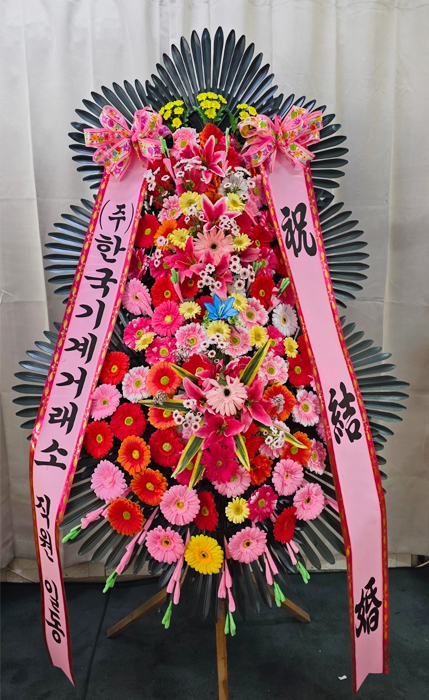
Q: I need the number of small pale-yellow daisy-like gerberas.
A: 11